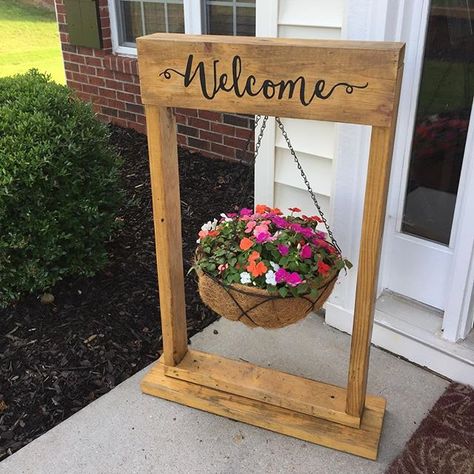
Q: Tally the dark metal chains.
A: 3